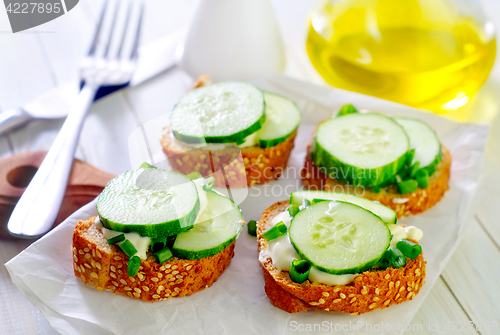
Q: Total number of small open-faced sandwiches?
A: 4